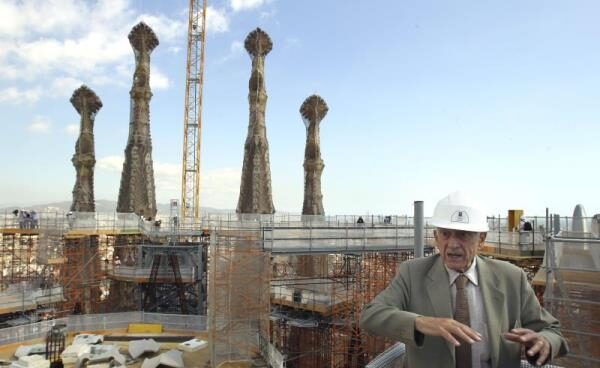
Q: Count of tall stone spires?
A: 4